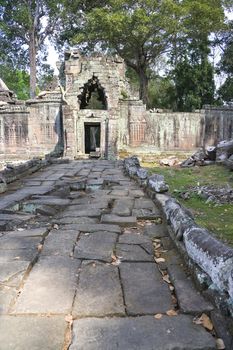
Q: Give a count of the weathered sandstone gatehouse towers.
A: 1